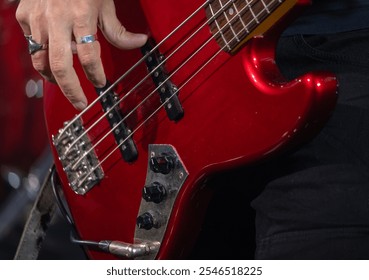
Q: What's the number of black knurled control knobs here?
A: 3